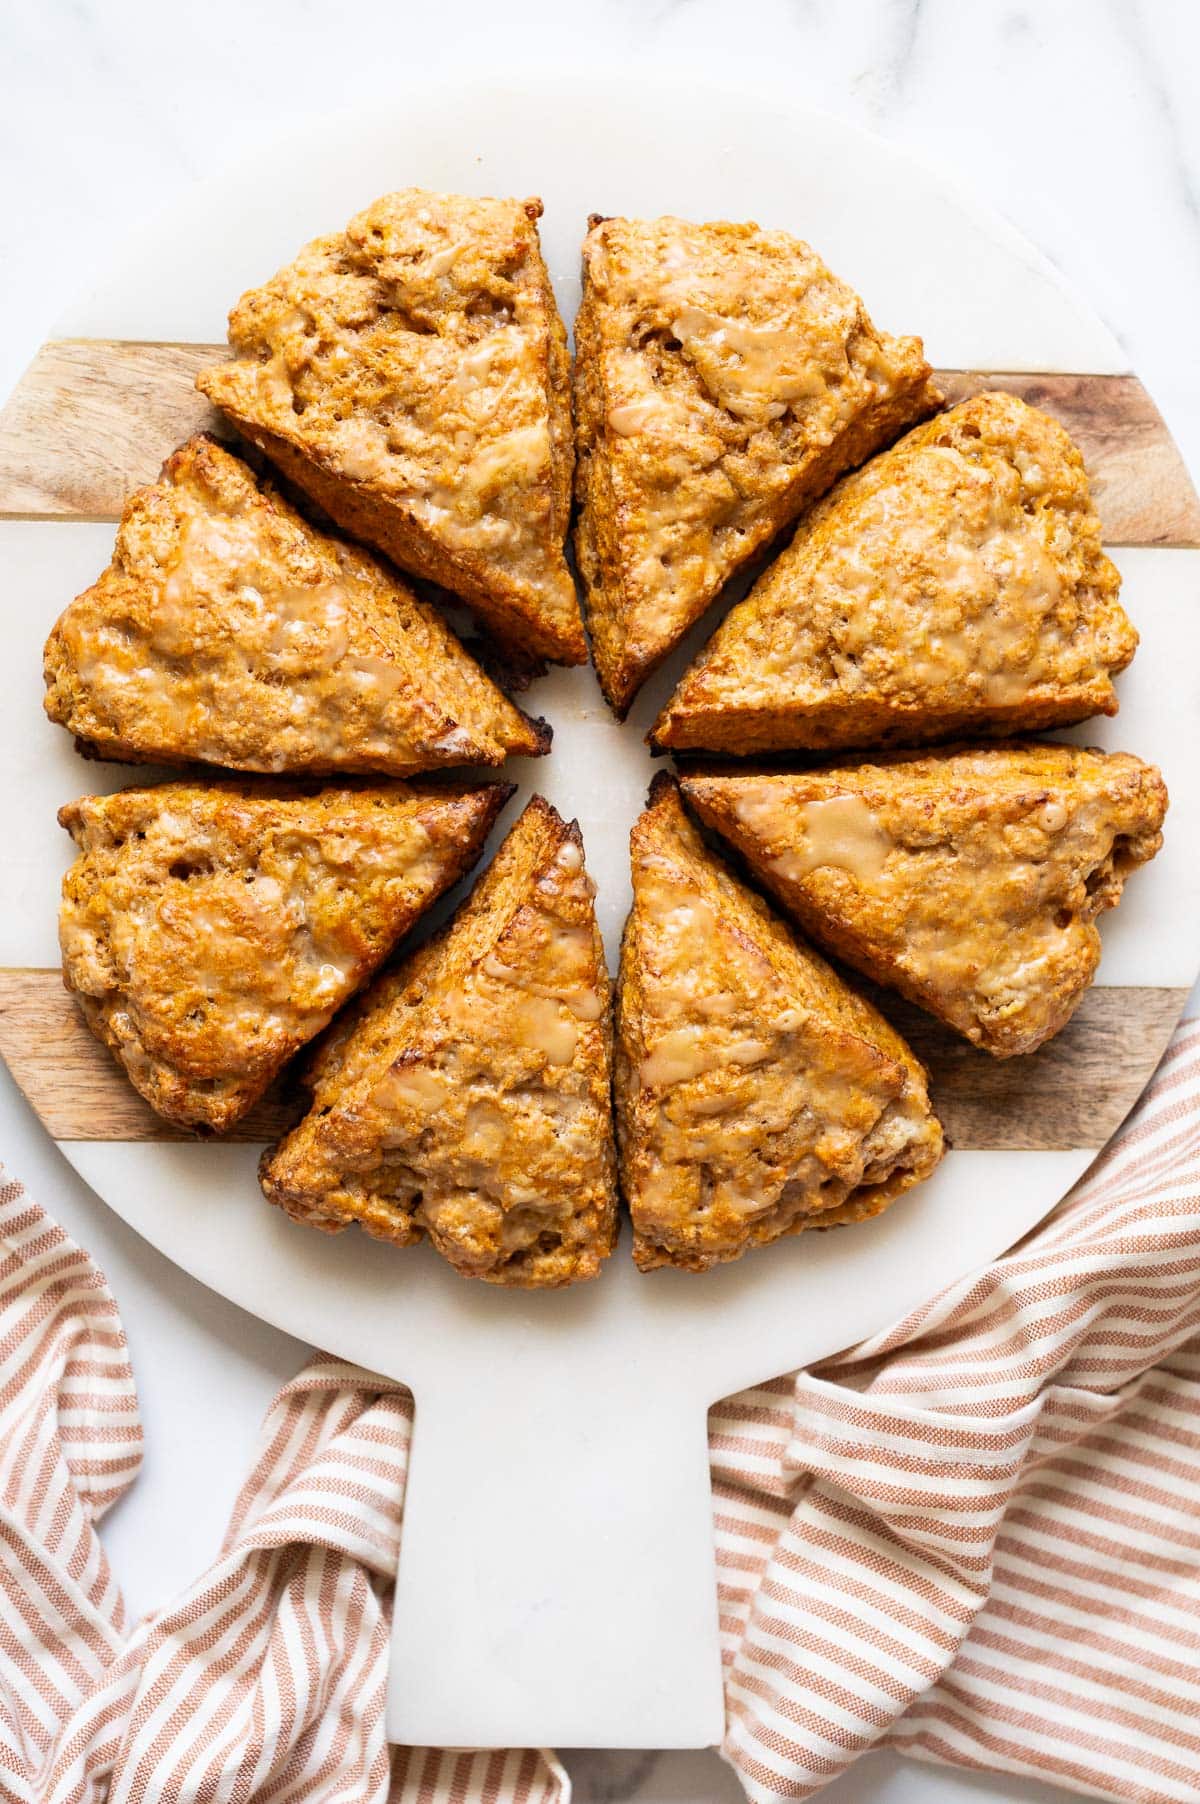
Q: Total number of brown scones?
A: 8